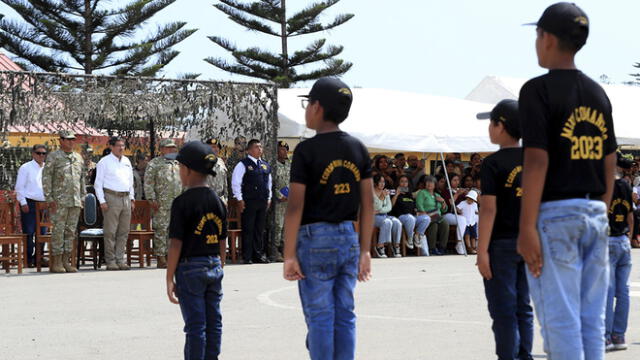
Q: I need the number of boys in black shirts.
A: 5